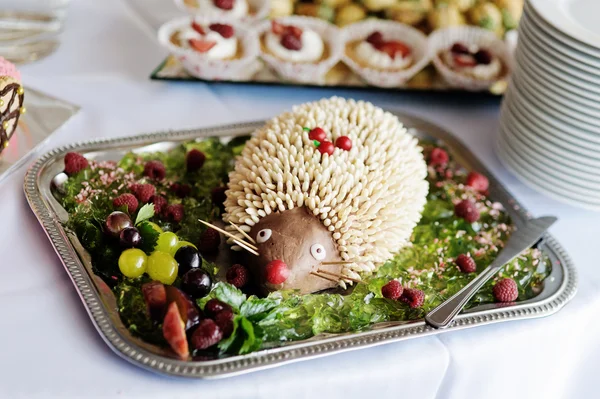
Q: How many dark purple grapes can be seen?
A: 4